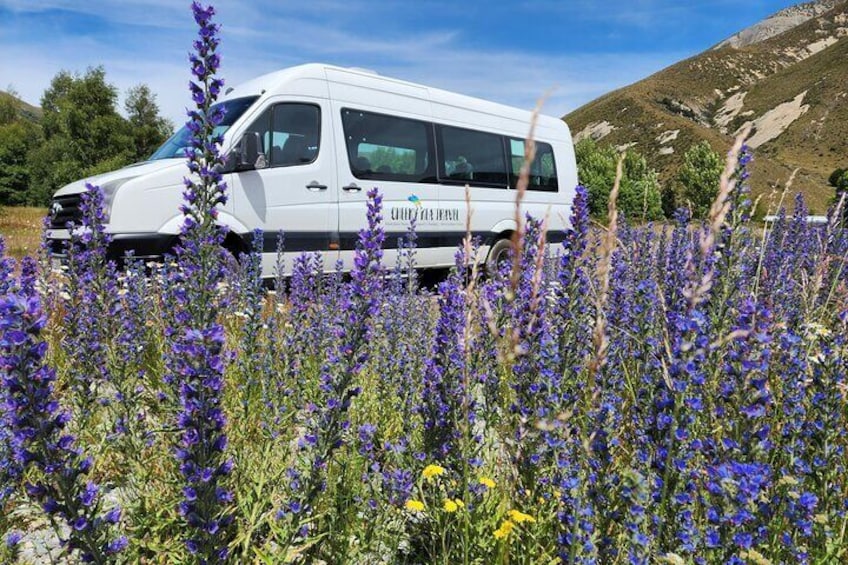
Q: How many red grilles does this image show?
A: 0